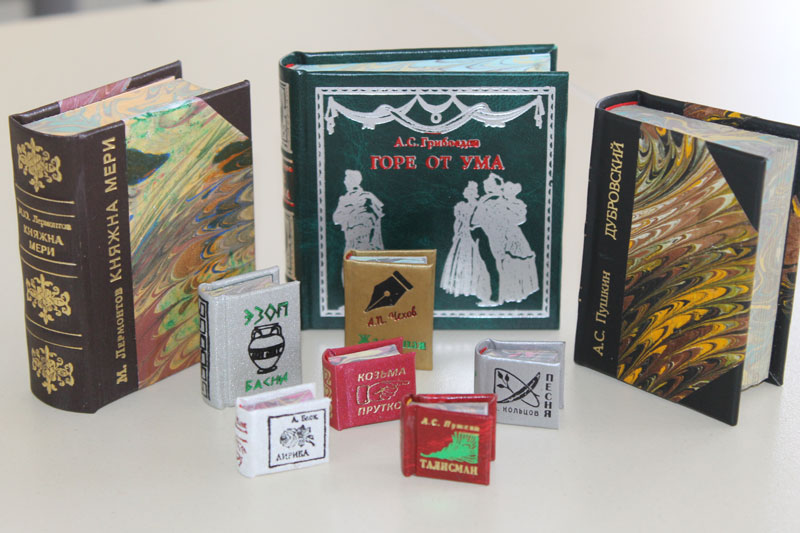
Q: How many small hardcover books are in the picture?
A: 6